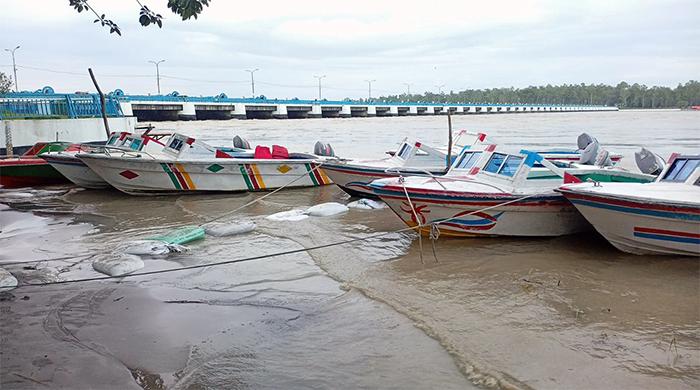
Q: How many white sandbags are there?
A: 7